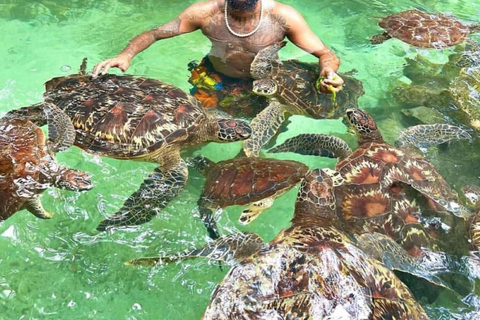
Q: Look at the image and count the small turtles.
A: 2